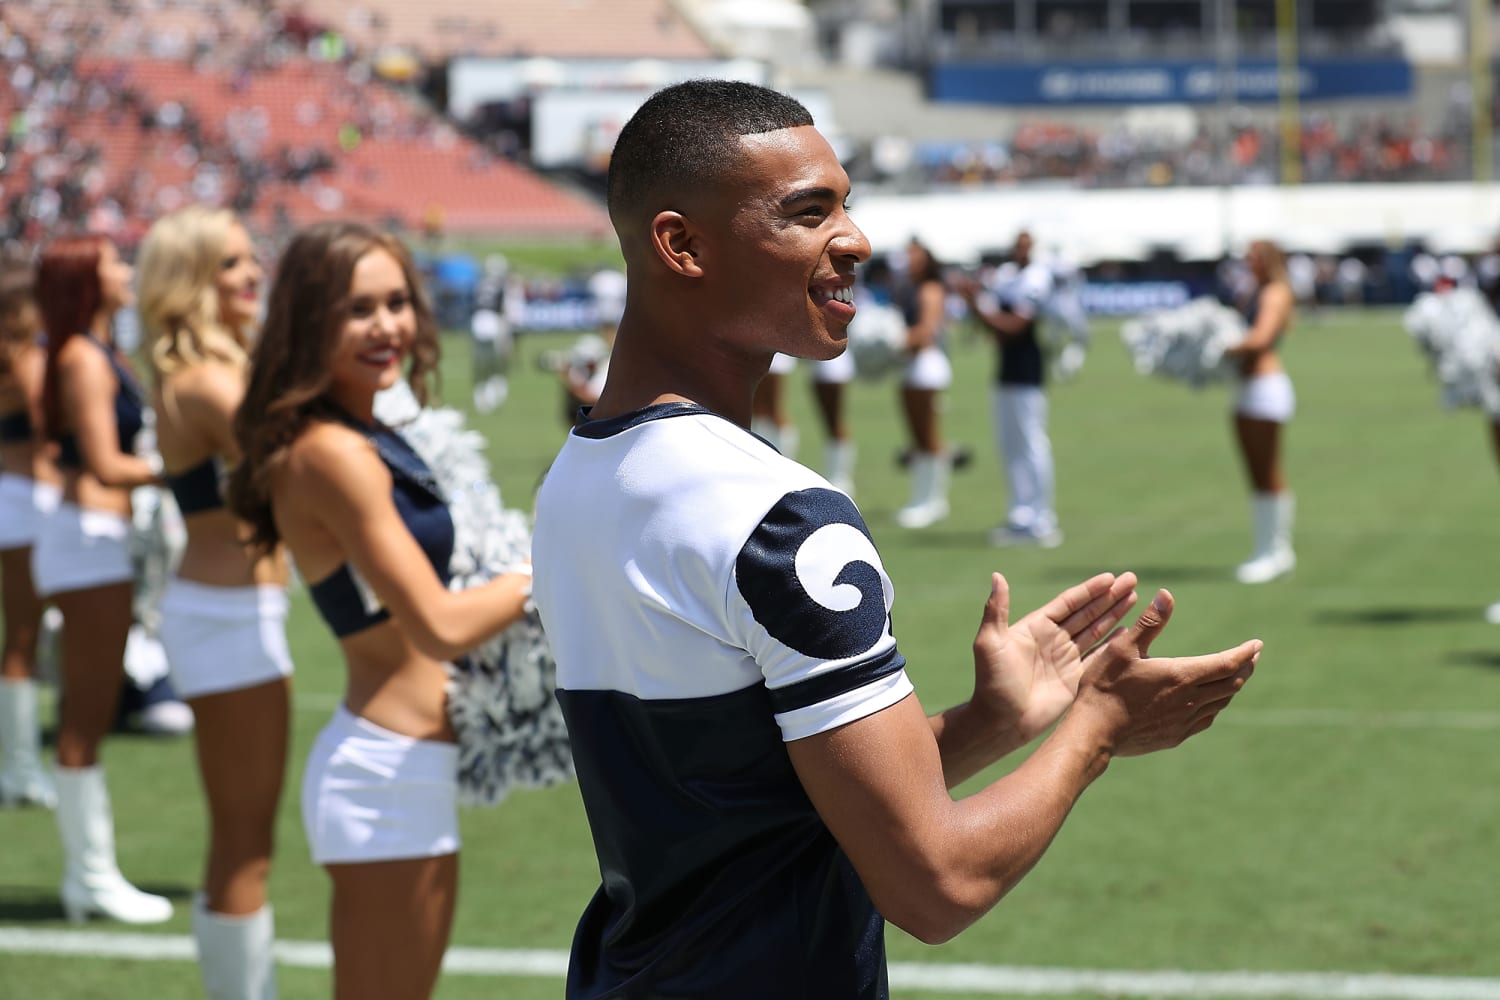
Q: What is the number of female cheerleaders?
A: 9